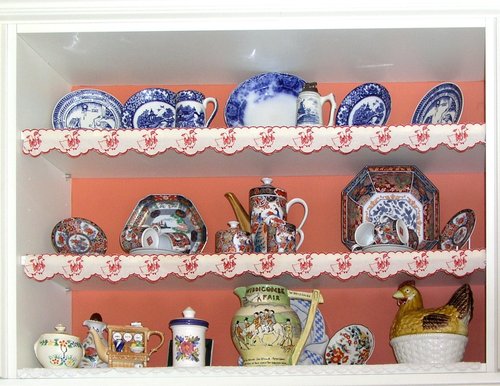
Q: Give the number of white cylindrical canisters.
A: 1